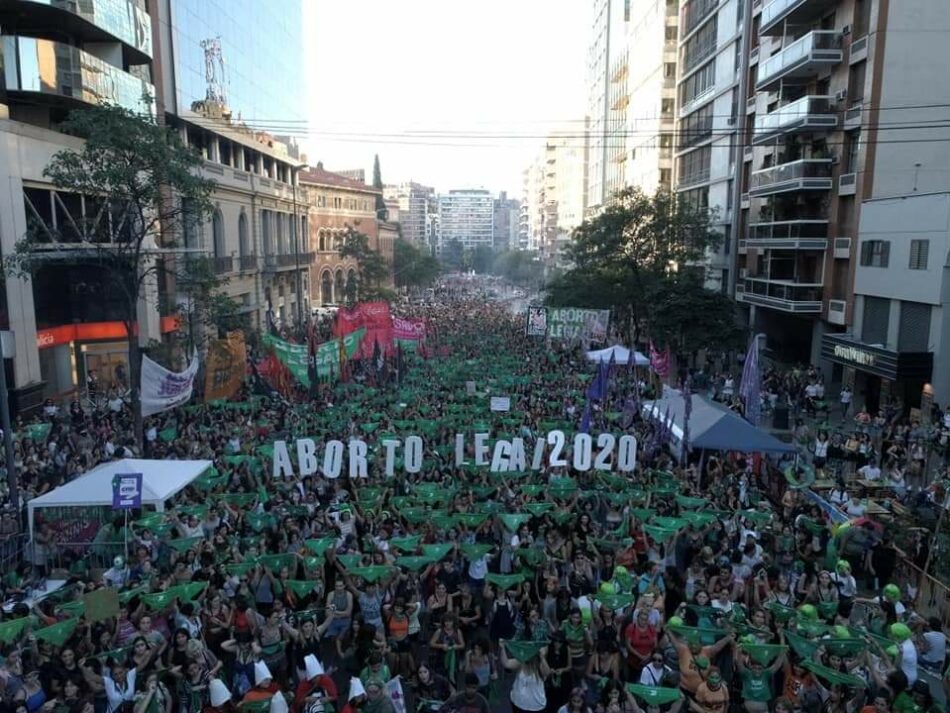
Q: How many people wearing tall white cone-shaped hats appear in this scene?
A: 5